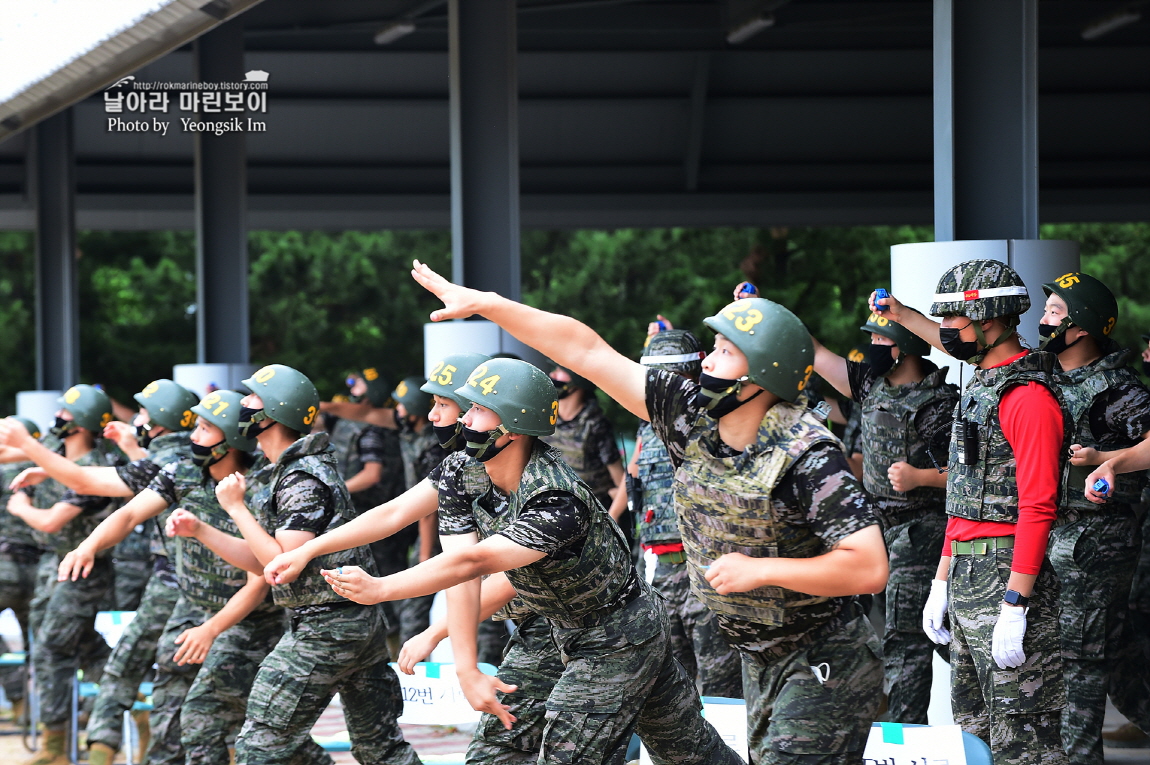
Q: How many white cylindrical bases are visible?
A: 4